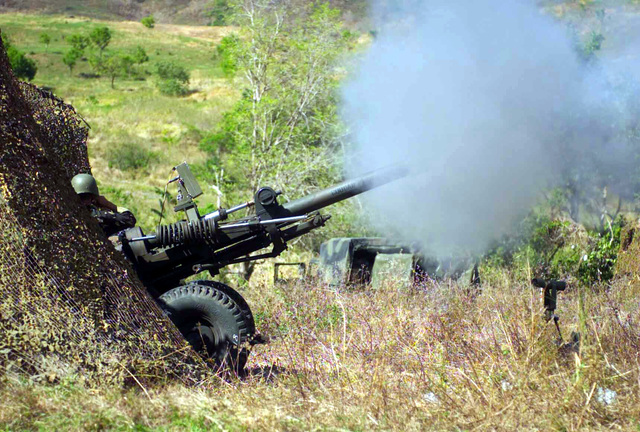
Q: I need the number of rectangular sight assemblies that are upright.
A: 1